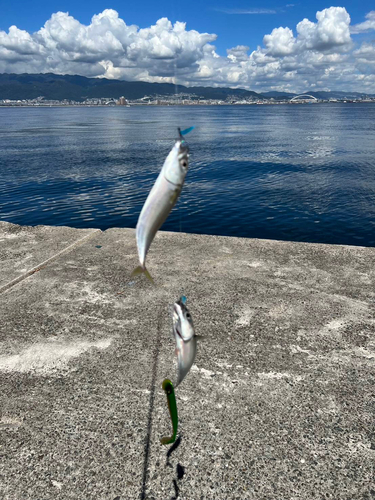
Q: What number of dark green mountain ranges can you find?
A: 1